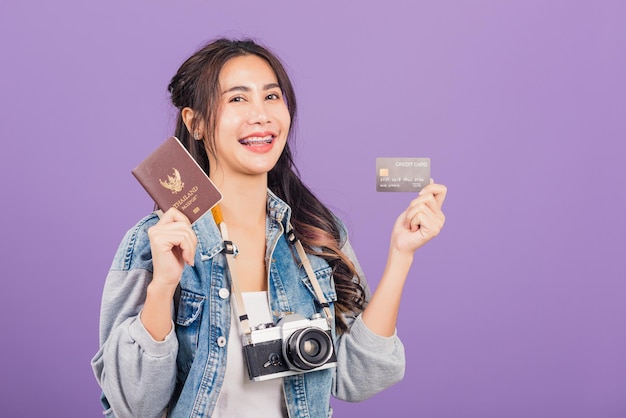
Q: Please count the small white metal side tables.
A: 0